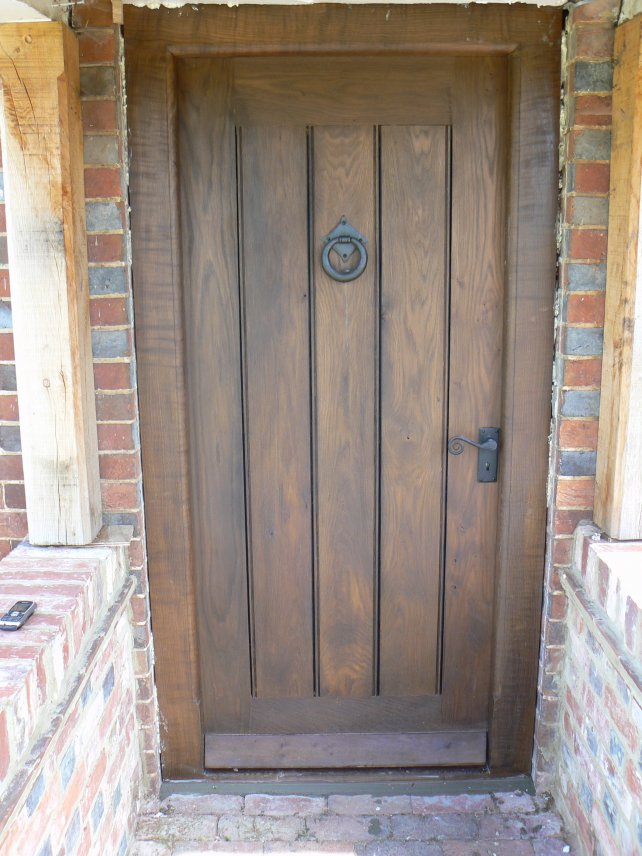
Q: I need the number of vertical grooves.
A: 4